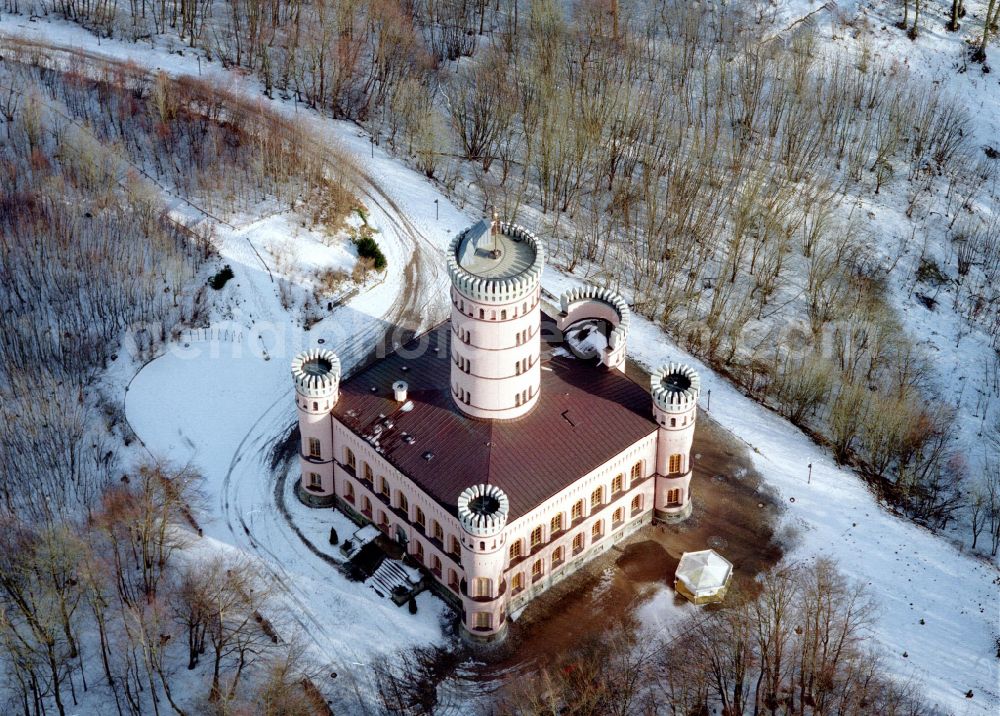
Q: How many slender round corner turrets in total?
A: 3